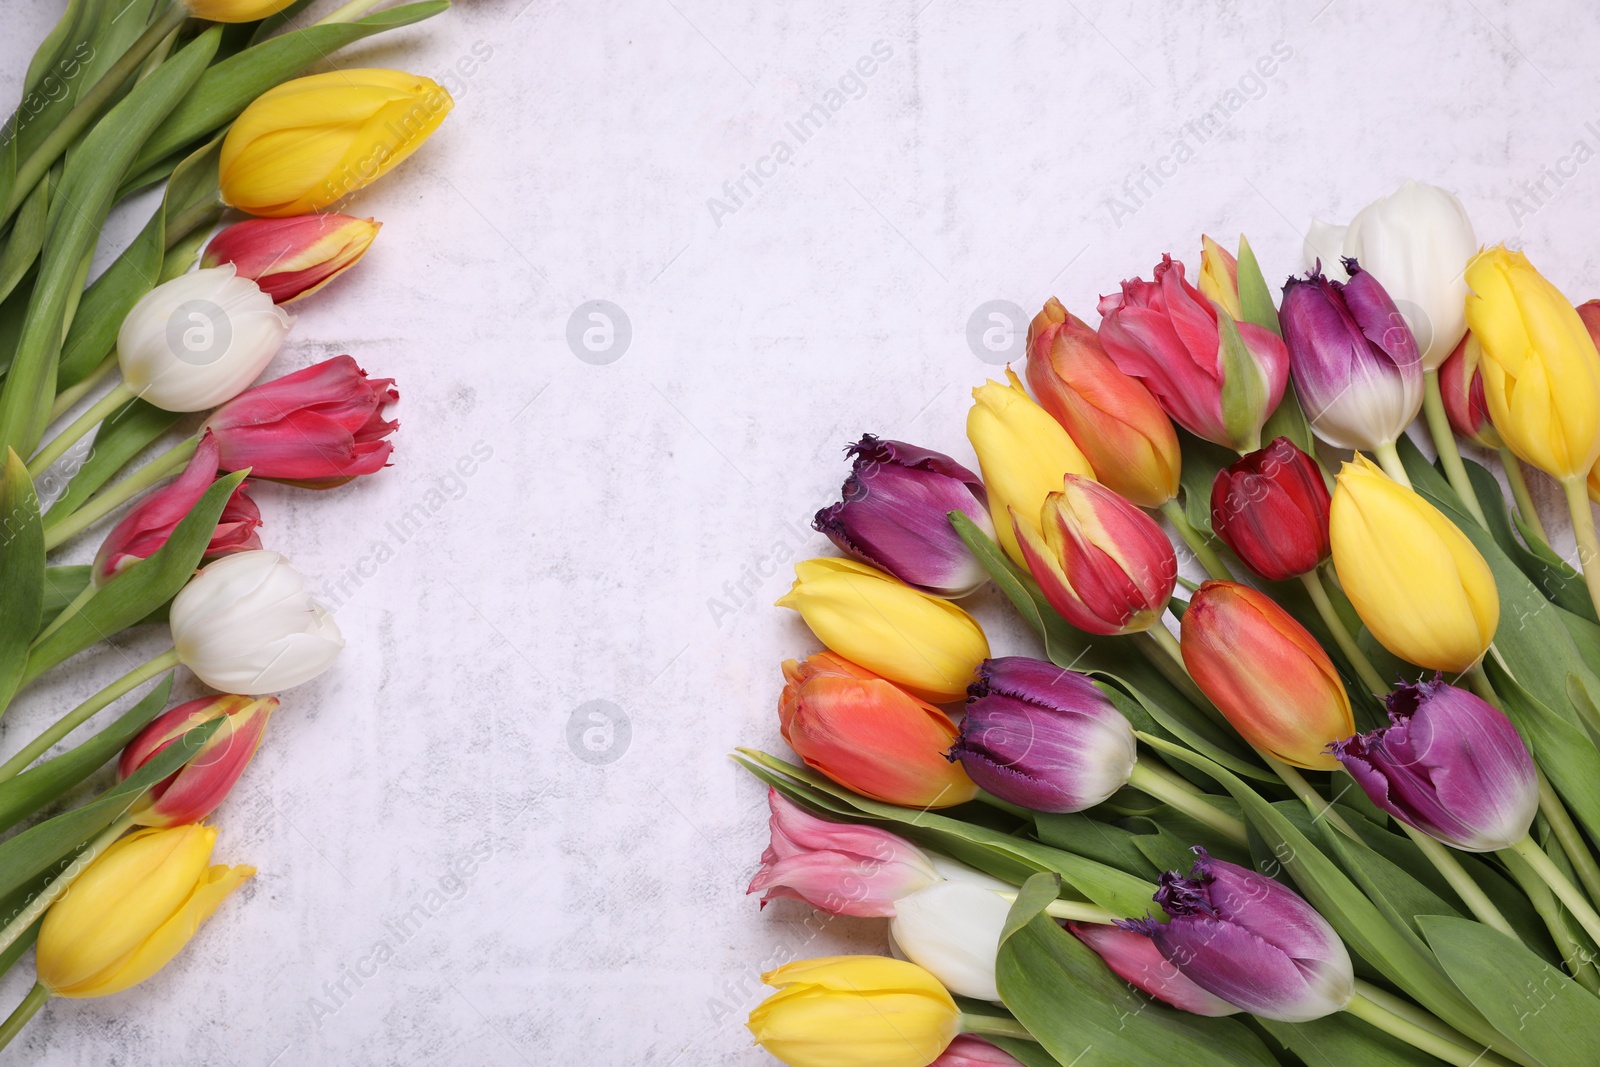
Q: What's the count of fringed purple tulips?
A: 5